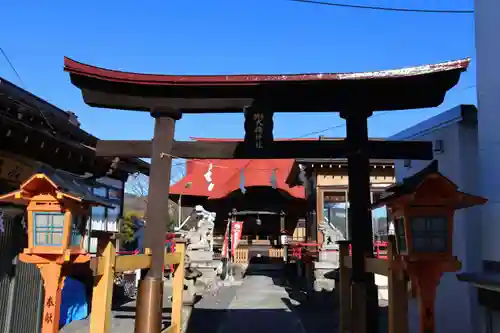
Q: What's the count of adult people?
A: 0